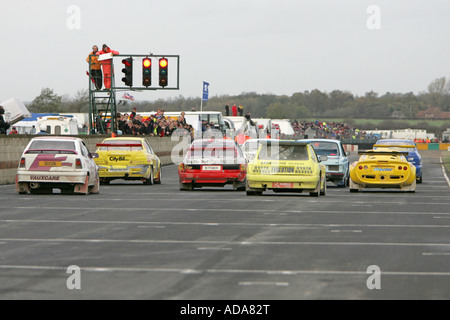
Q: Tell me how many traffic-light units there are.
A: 3